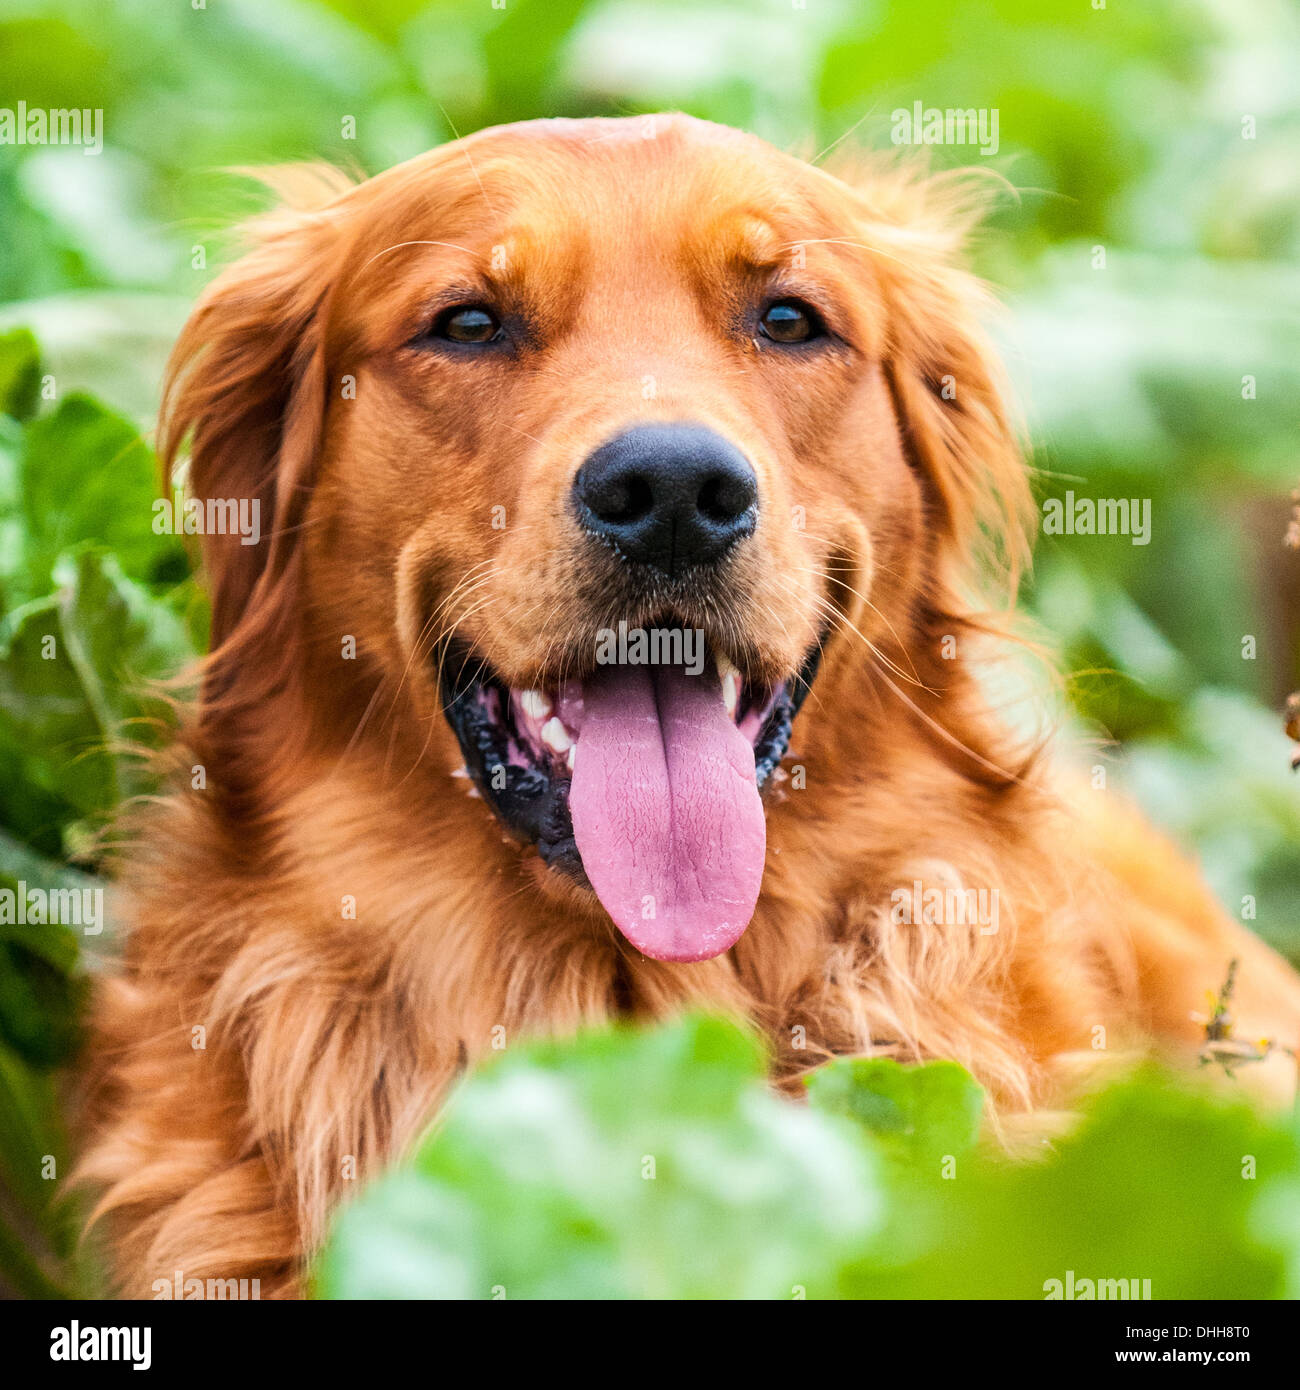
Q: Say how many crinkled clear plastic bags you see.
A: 0